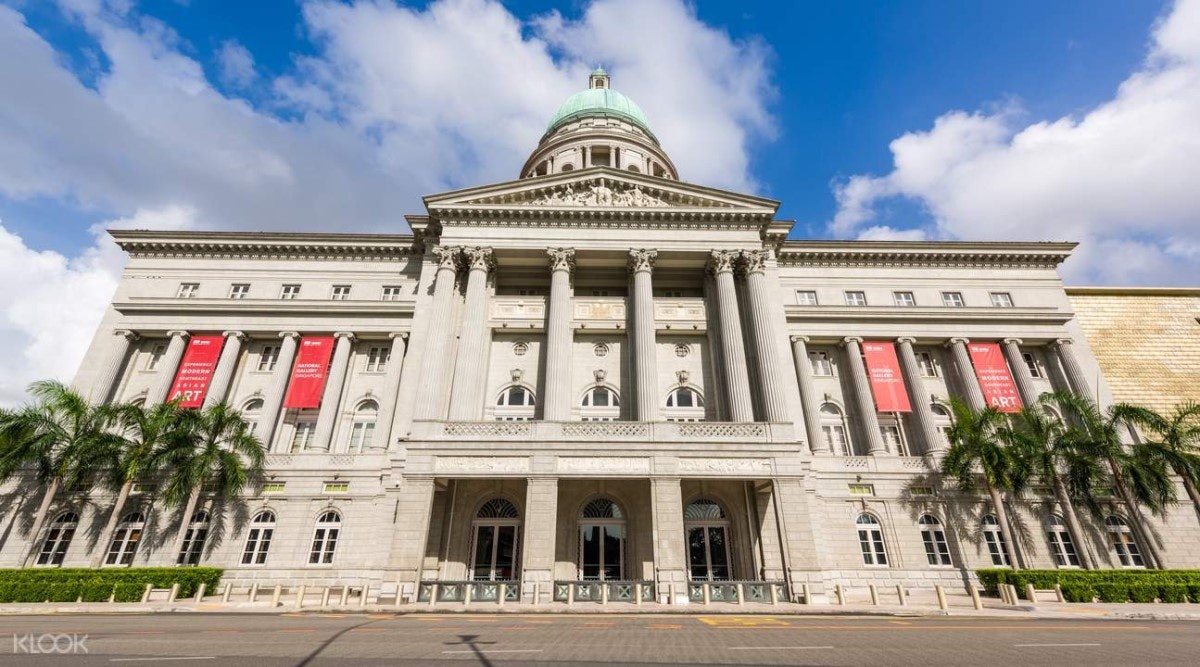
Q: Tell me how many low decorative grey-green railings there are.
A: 3